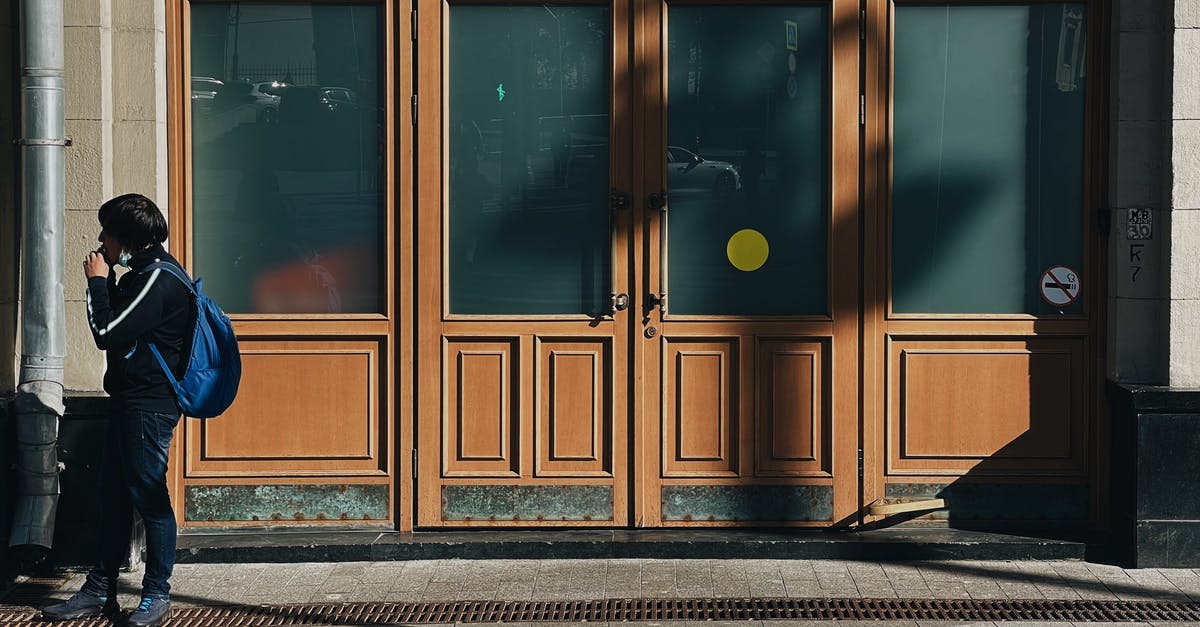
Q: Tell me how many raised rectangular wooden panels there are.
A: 6